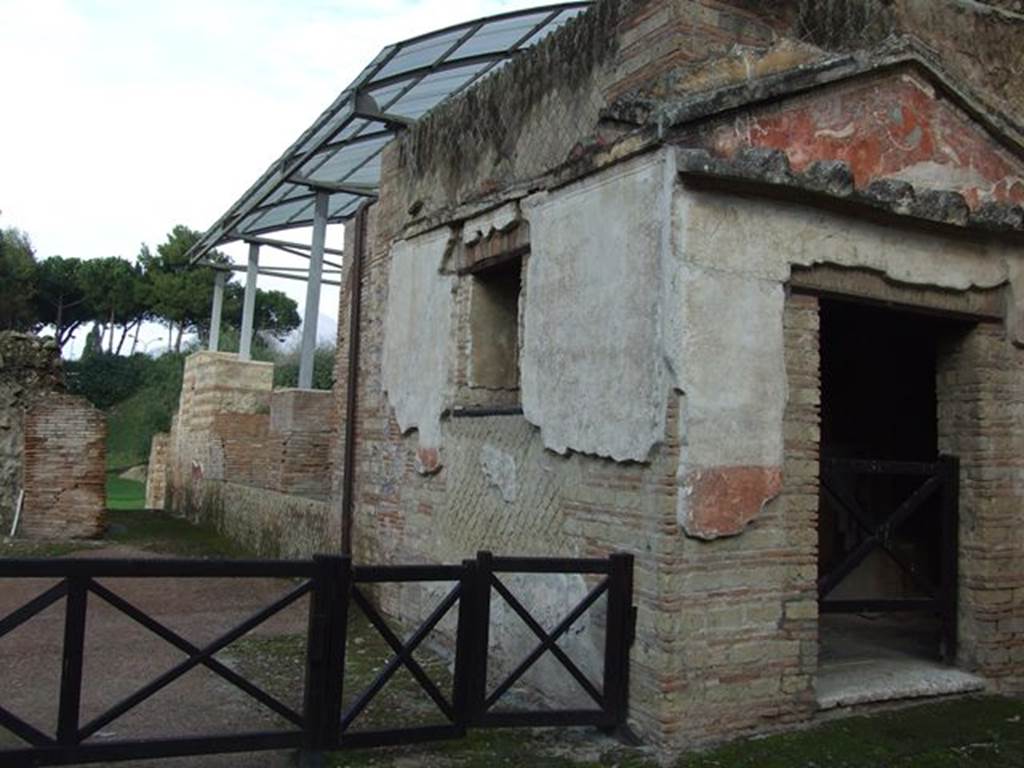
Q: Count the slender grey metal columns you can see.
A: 3